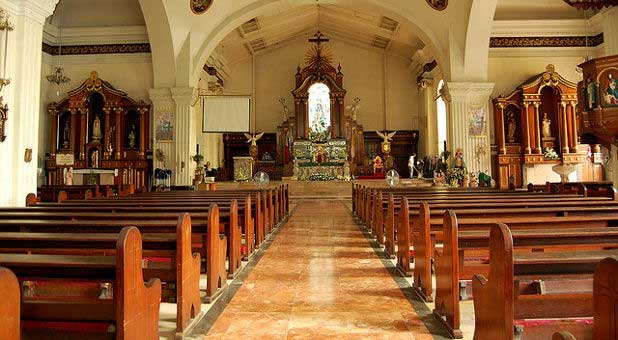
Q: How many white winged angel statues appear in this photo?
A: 2